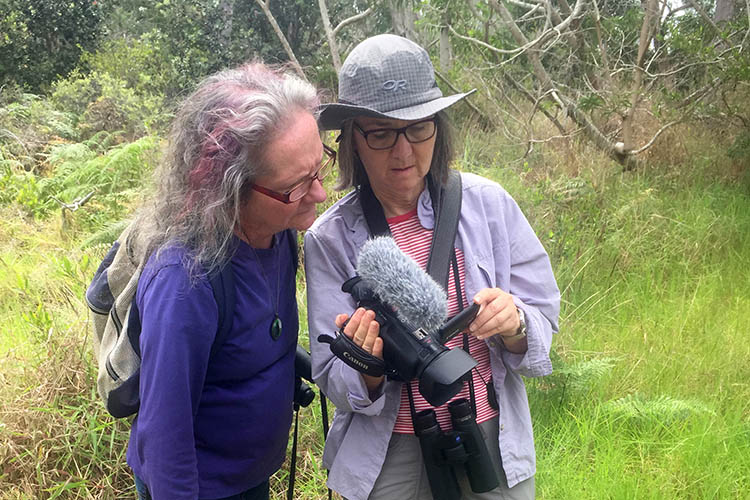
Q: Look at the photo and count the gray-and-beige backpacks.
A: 1